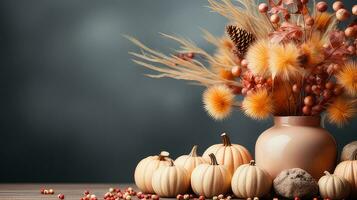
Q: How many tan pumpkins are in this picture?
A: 8